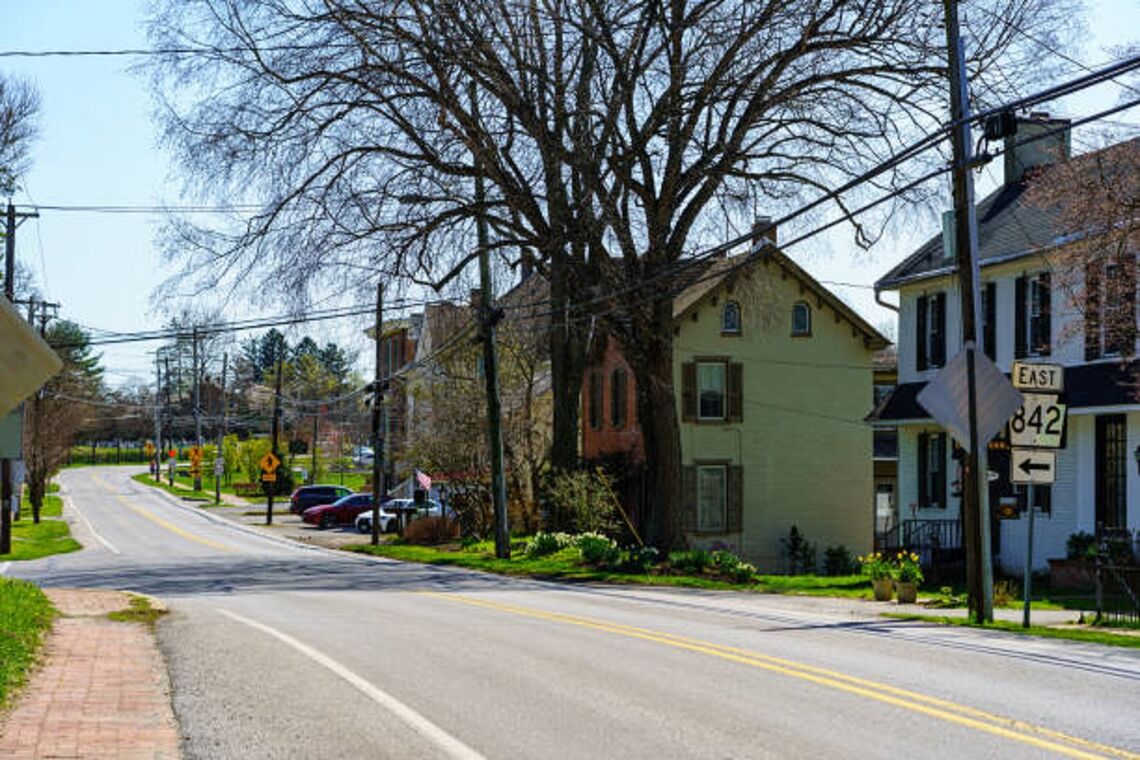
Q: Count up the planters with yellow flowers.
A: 2